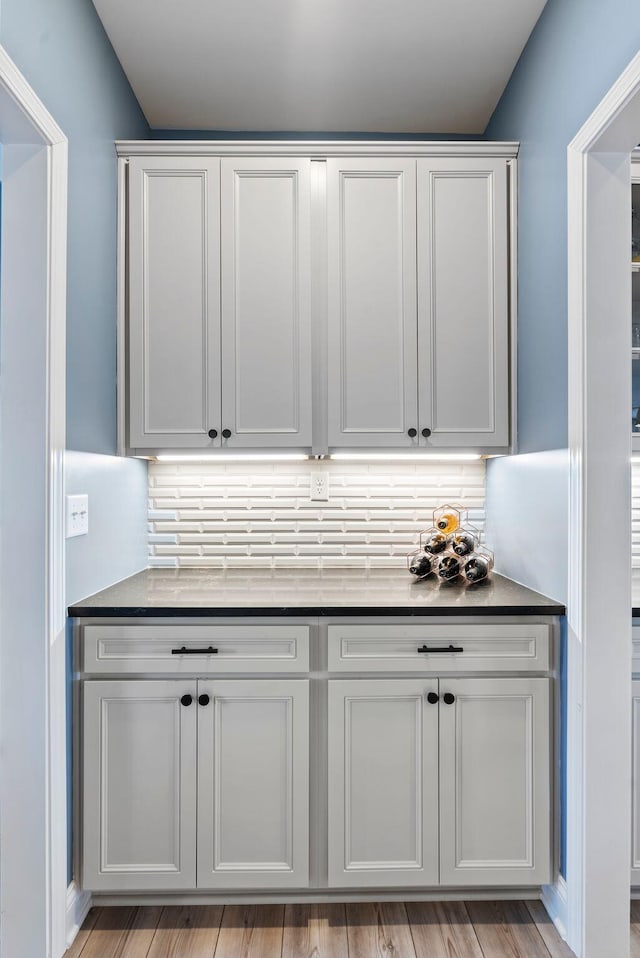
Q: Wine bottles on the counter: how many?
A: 6